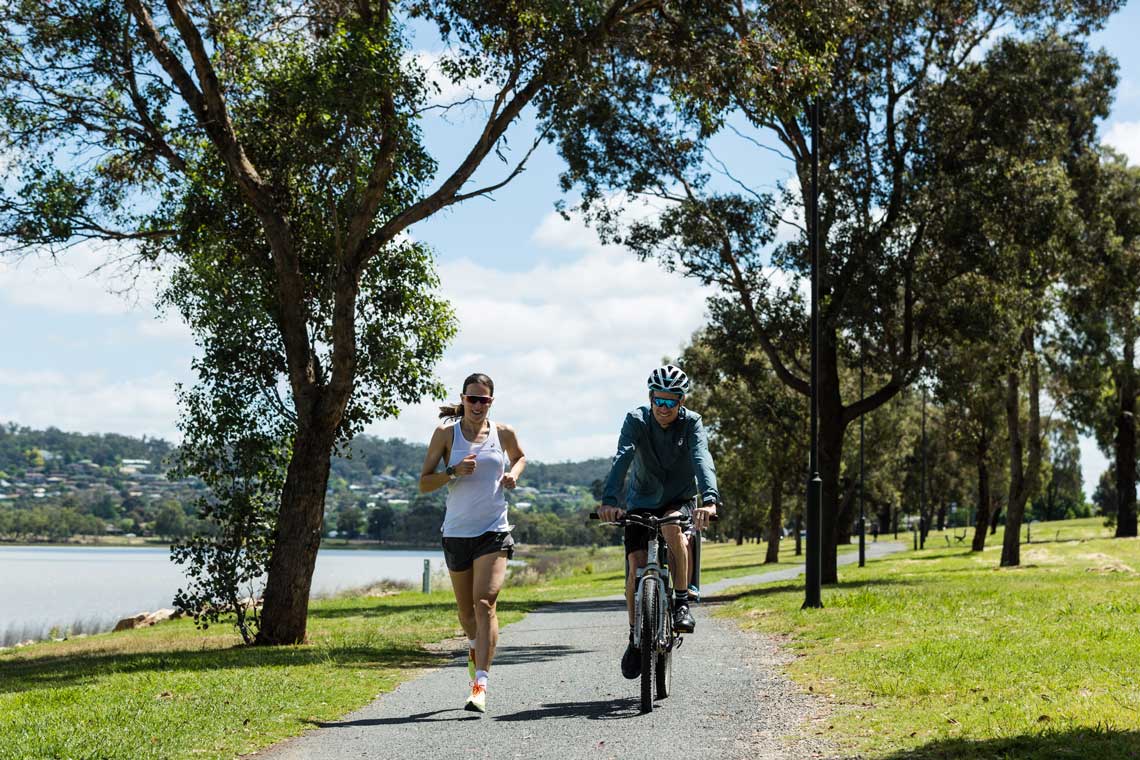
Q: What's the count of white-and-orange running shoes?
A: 2